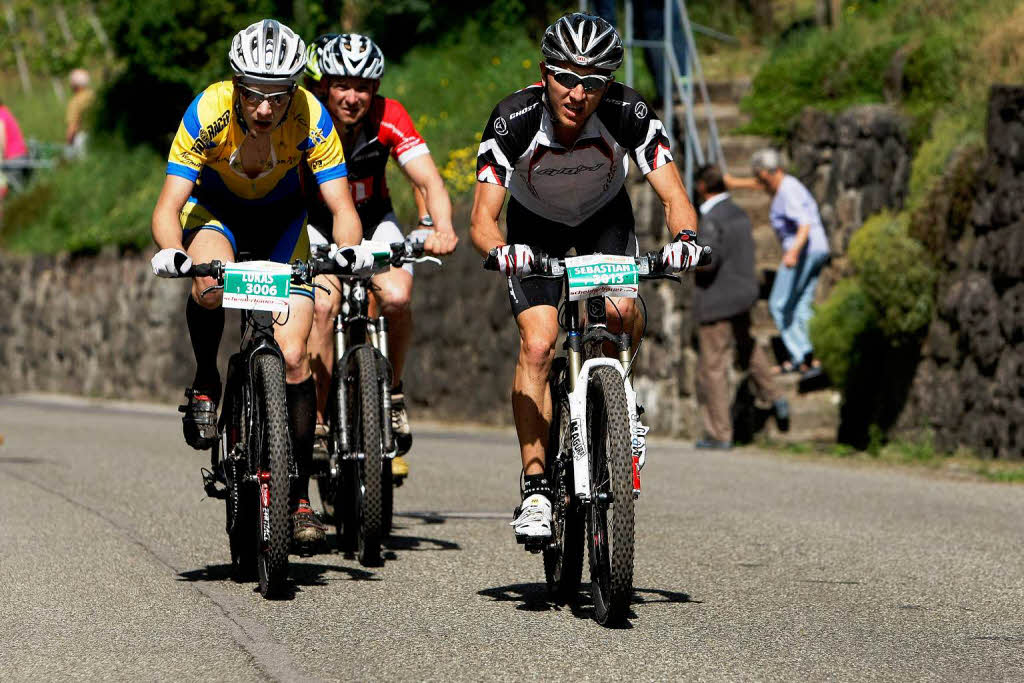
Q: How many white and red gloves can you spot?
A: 2